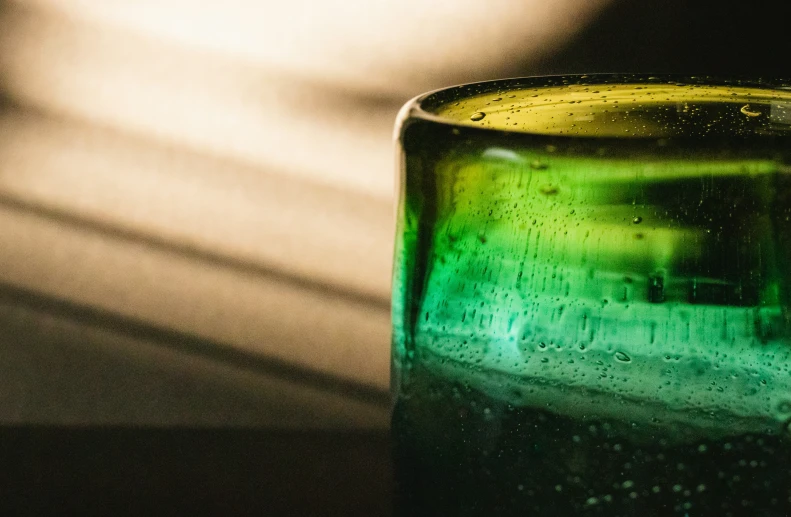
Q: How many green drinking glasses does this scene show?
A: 1